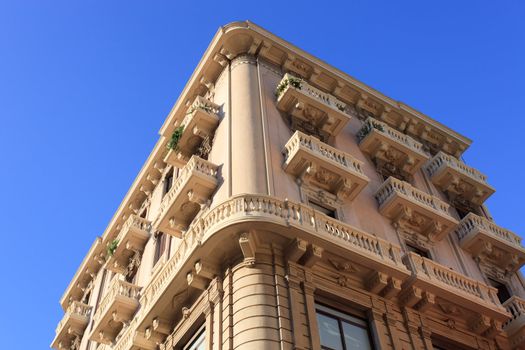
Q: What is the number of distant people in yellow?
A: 0